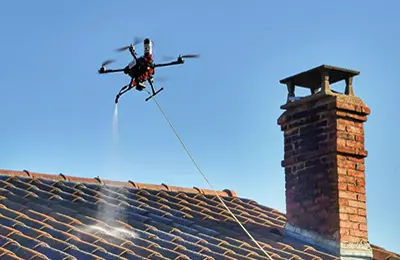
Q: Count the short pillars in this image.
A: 4